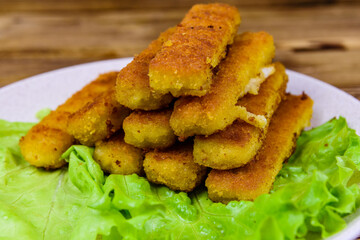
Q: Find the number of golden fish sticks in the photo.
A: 10